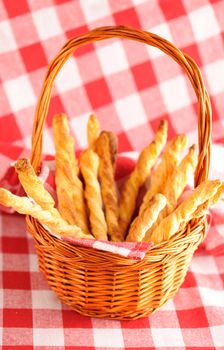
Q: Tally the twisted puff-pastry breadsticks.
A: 12